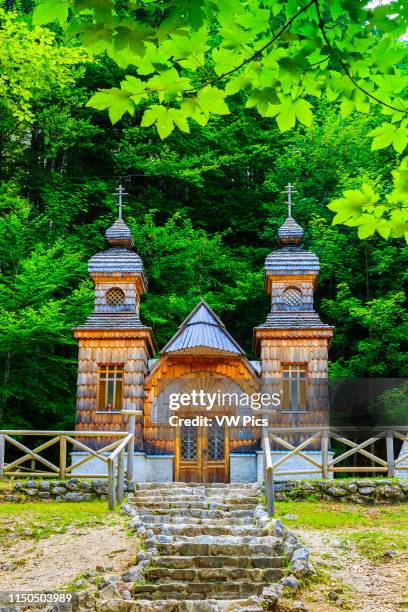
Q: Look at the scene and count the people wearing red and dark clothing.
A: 0